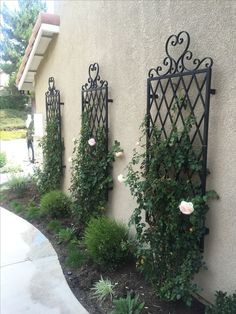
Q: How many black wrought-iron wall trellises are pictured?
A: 3